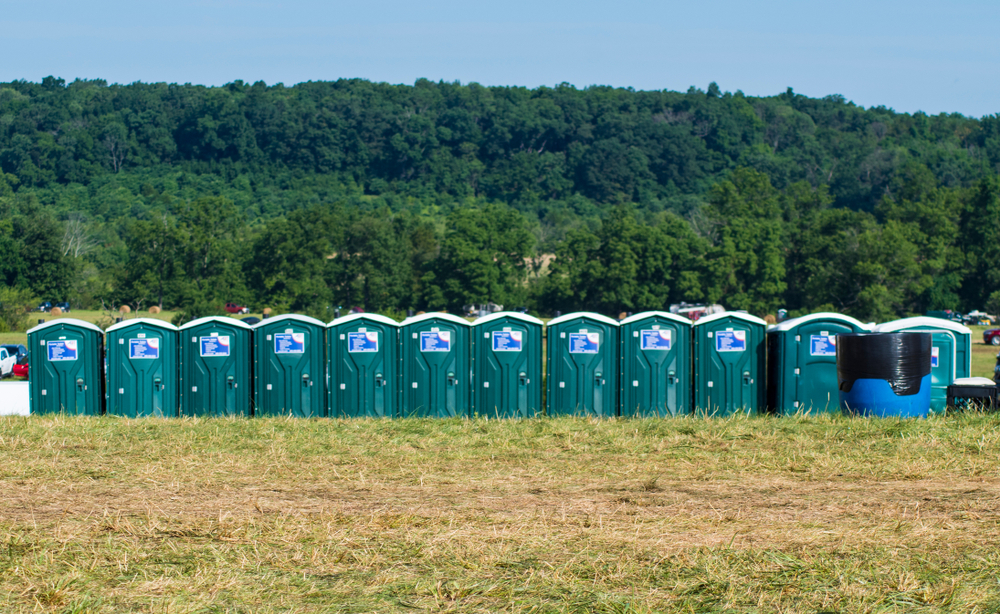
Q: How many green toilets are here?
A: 12